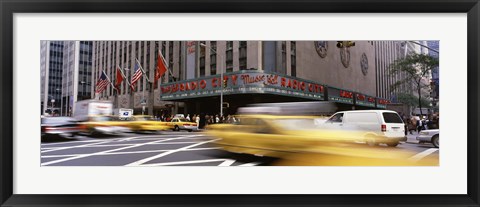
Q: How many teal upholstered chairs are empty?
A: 0